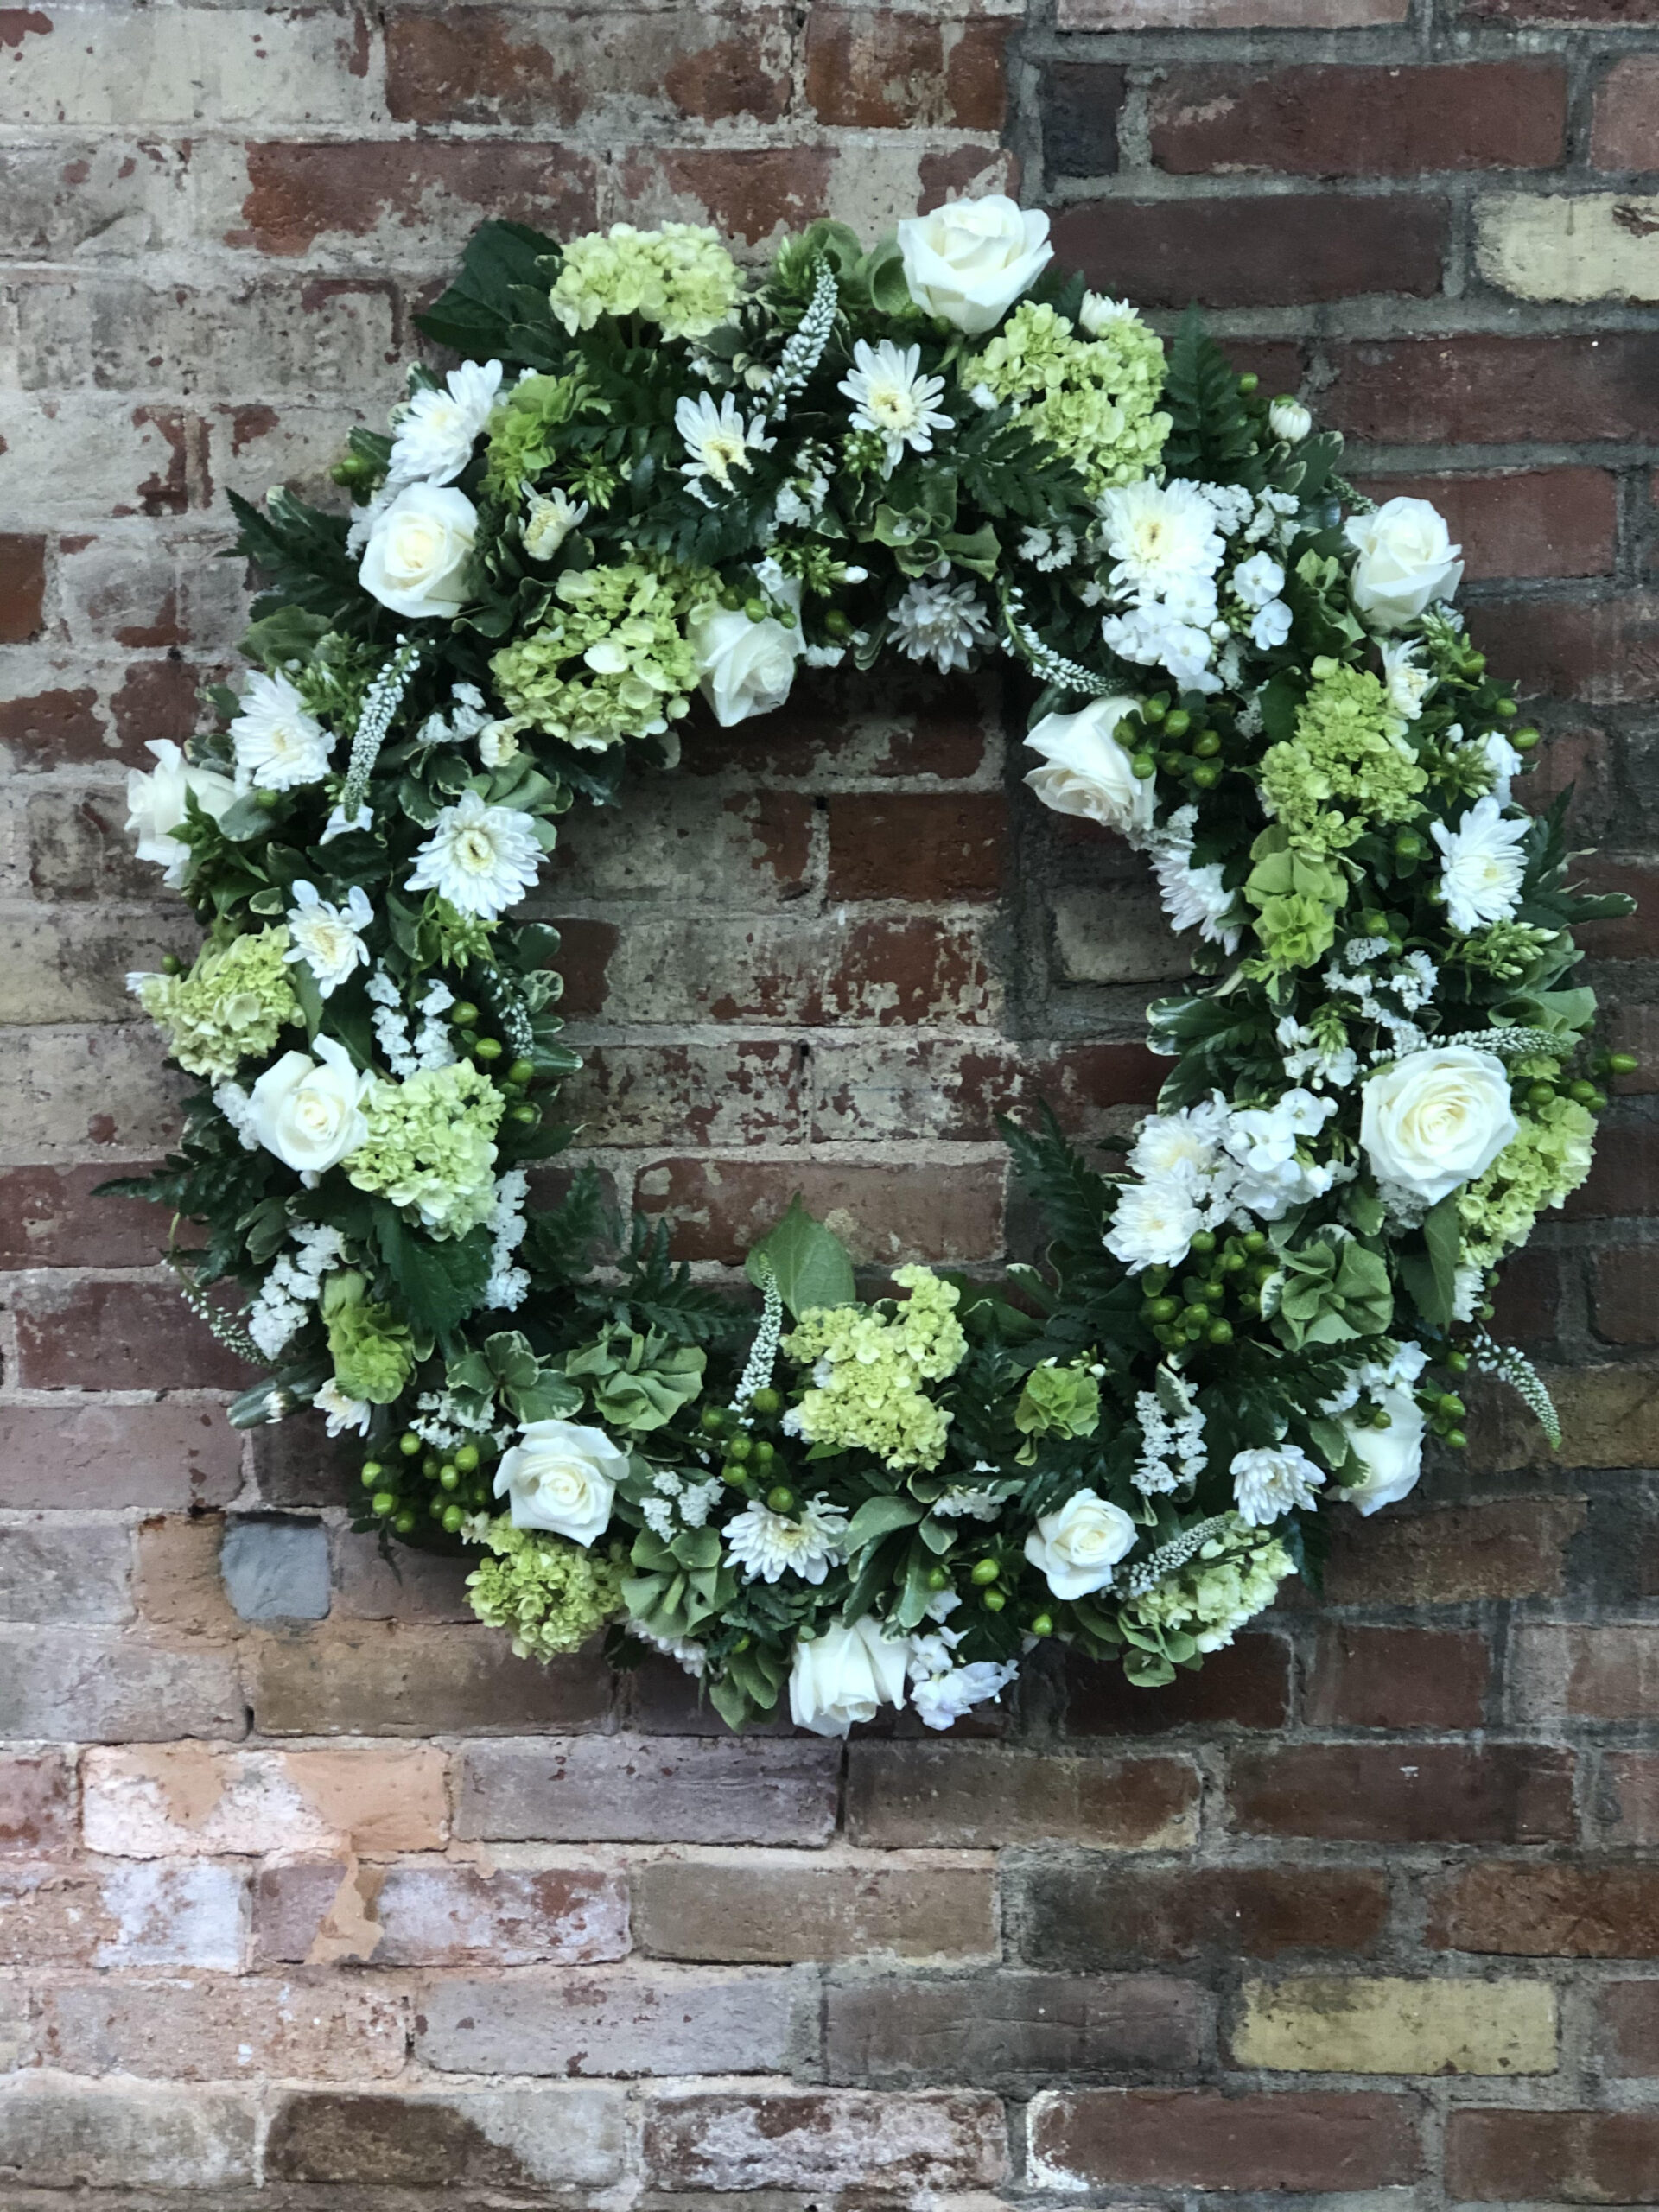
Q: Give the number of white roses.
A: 12